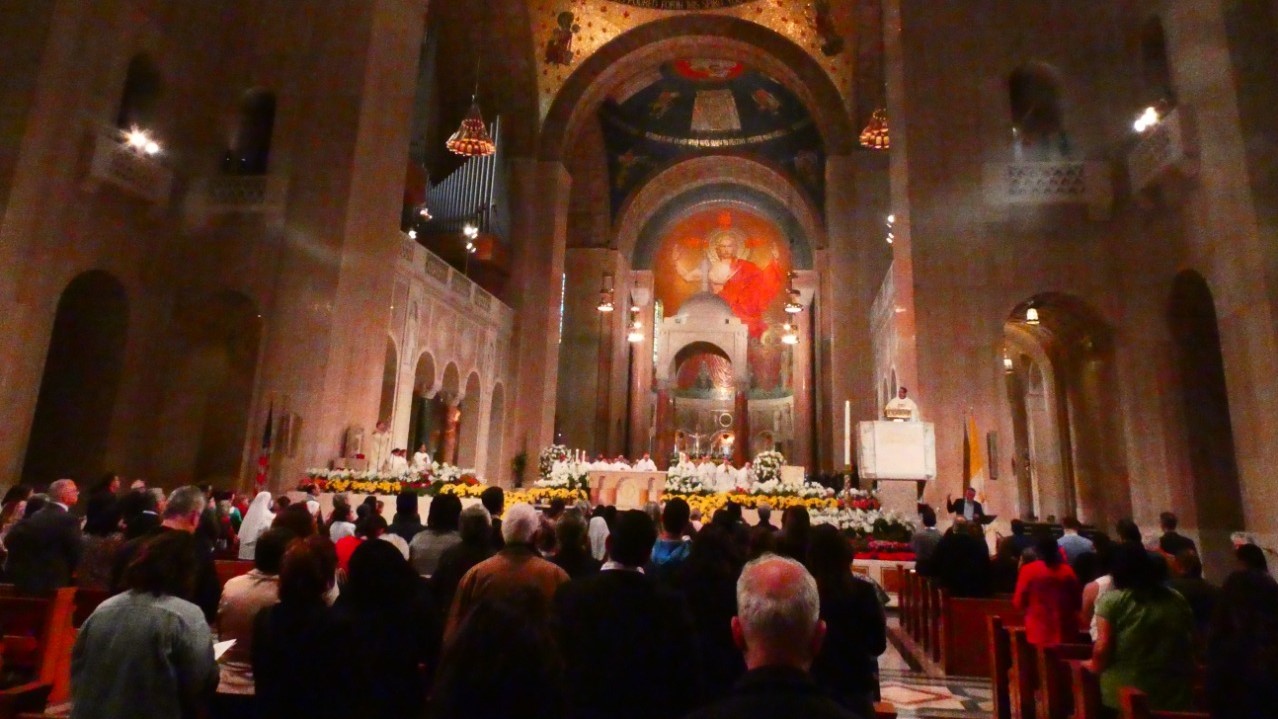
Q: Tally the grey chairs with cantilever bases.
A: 0